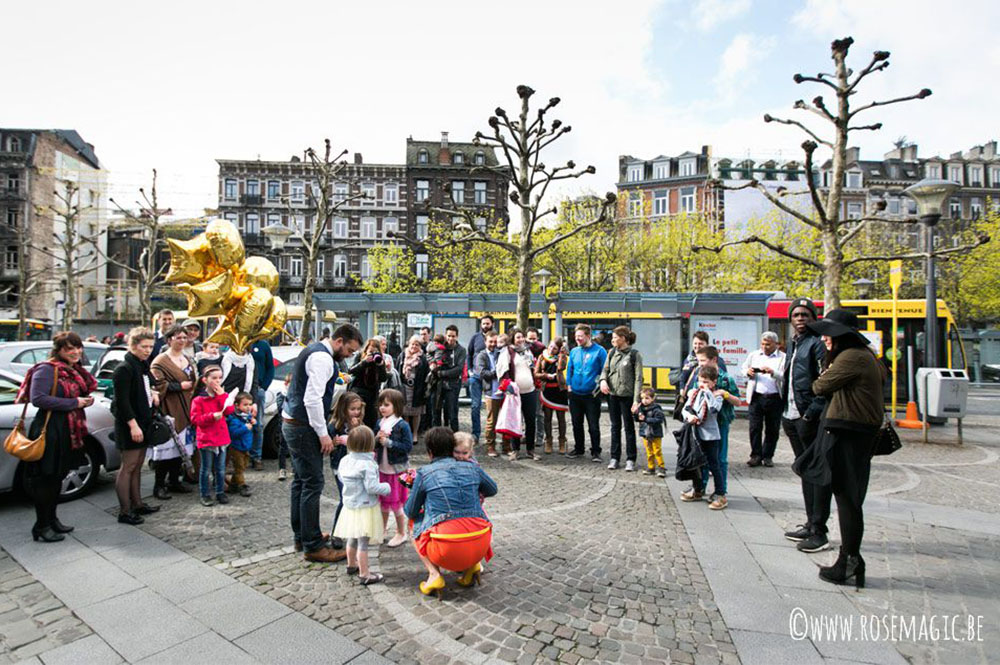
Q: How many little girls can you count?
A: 5